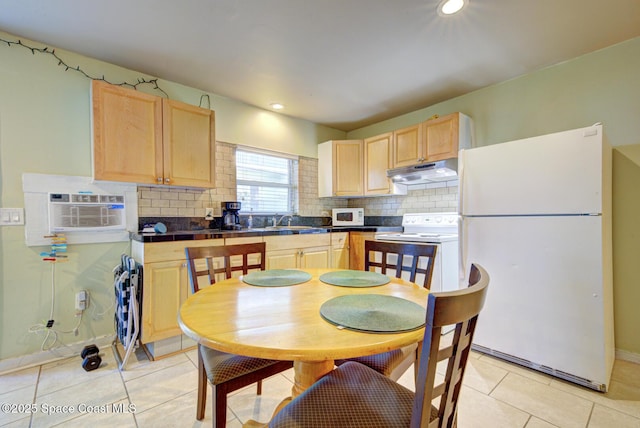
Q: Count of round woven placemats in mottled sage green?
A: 3